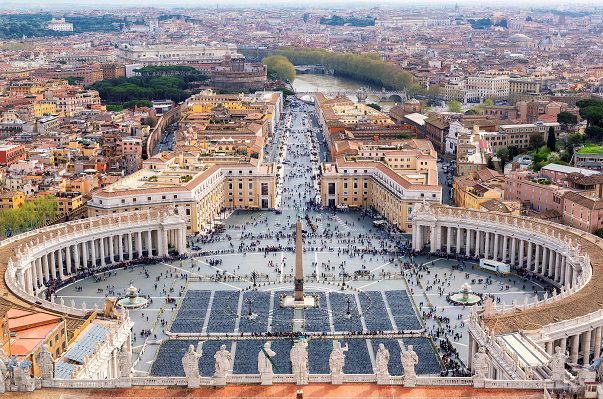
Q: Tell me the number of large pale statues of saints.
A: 11